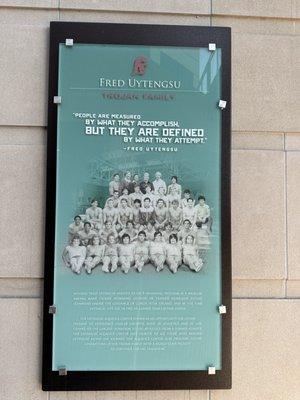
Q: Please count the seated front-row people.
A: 8